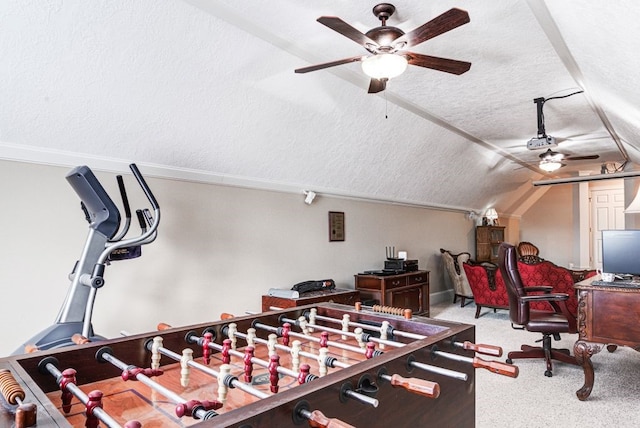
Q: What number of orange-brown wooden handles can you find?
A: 8